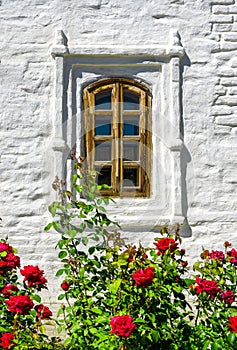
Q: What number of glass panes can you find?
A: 8